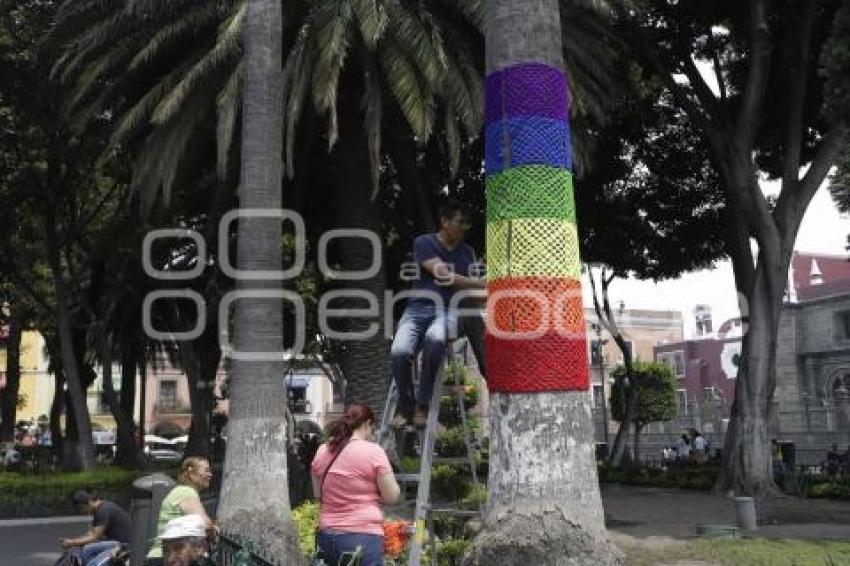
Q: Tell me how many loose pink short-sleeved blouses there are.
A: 1